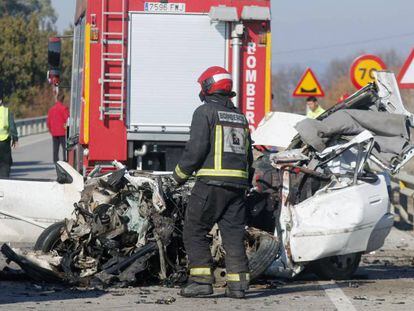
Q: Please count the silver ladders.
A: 1